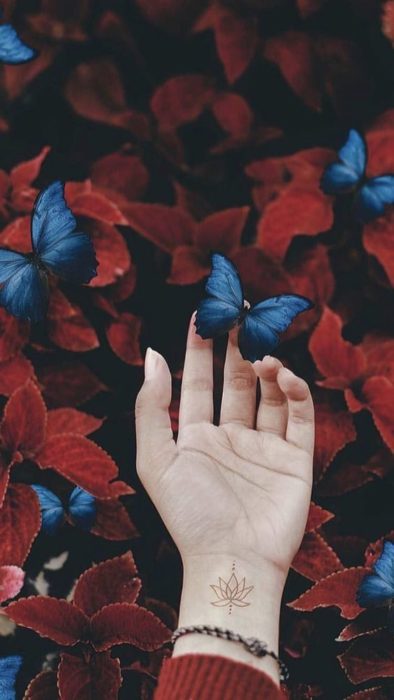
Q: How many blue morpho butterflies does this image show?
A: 7